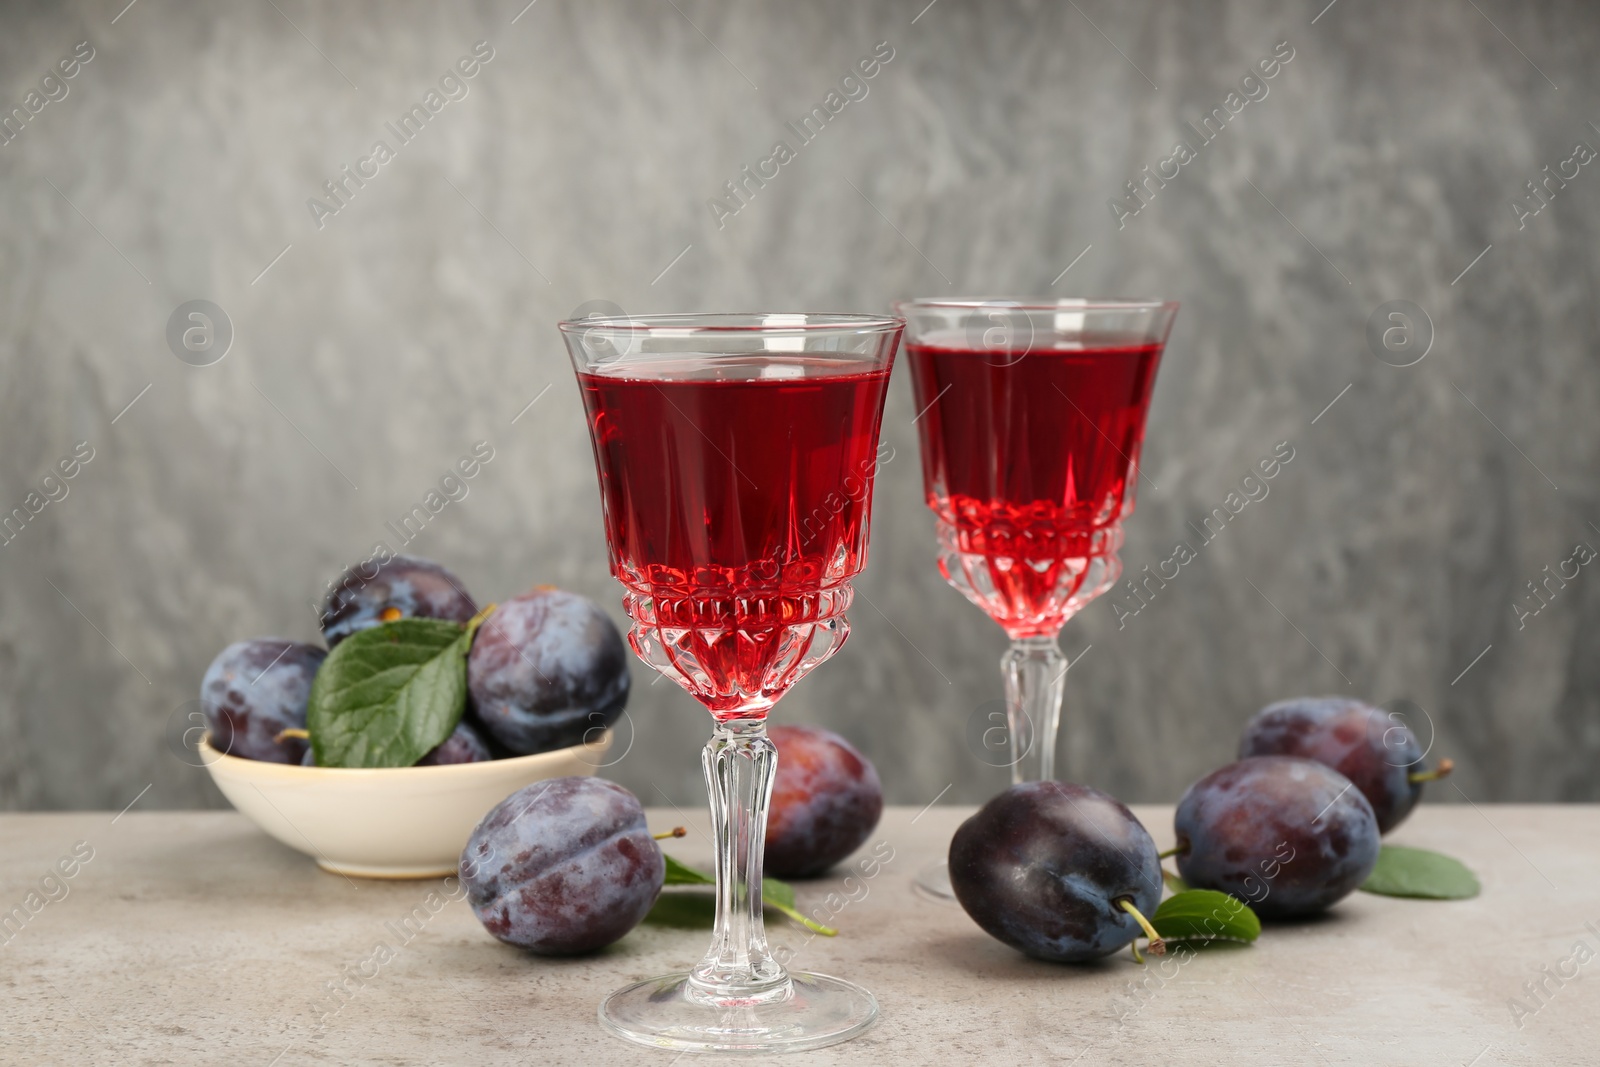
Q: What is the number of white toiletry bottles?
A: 0